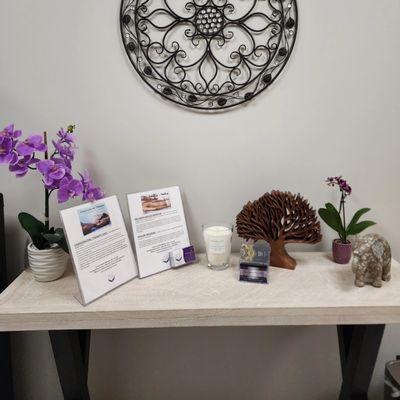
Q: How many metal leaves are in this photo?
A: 10